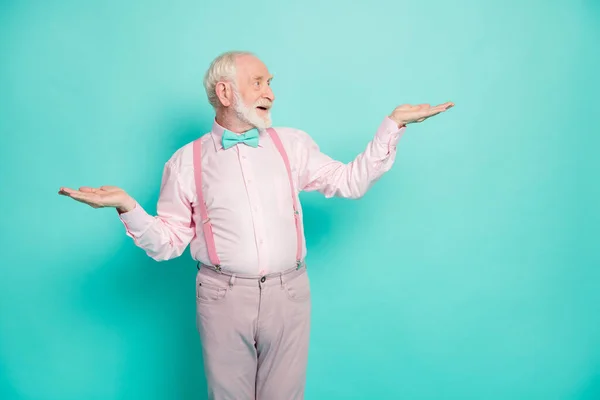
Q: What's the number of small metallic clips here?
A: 2